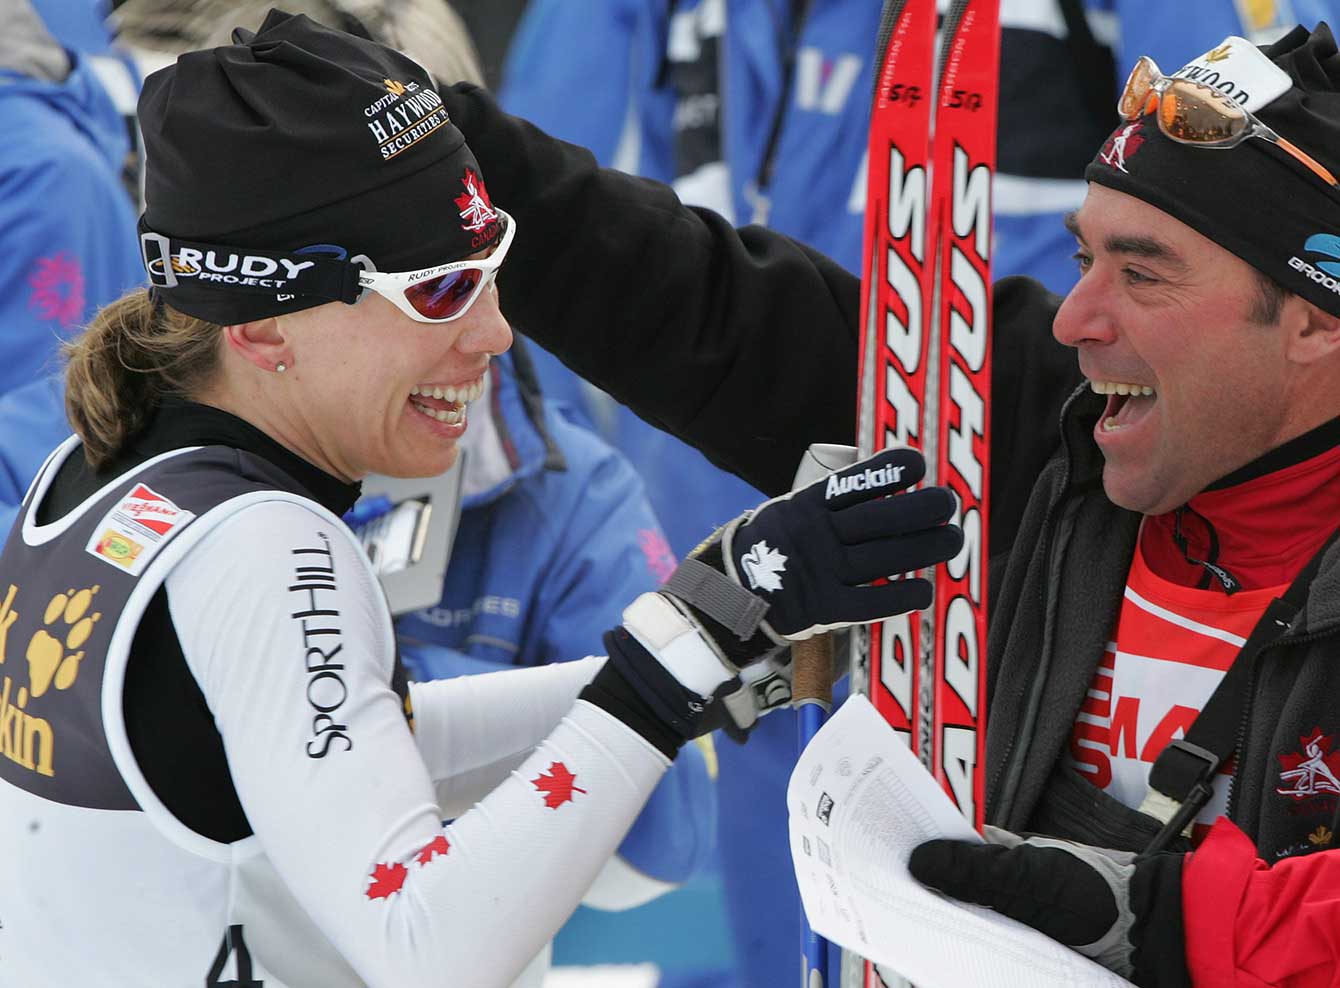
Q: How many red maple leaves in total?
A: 6